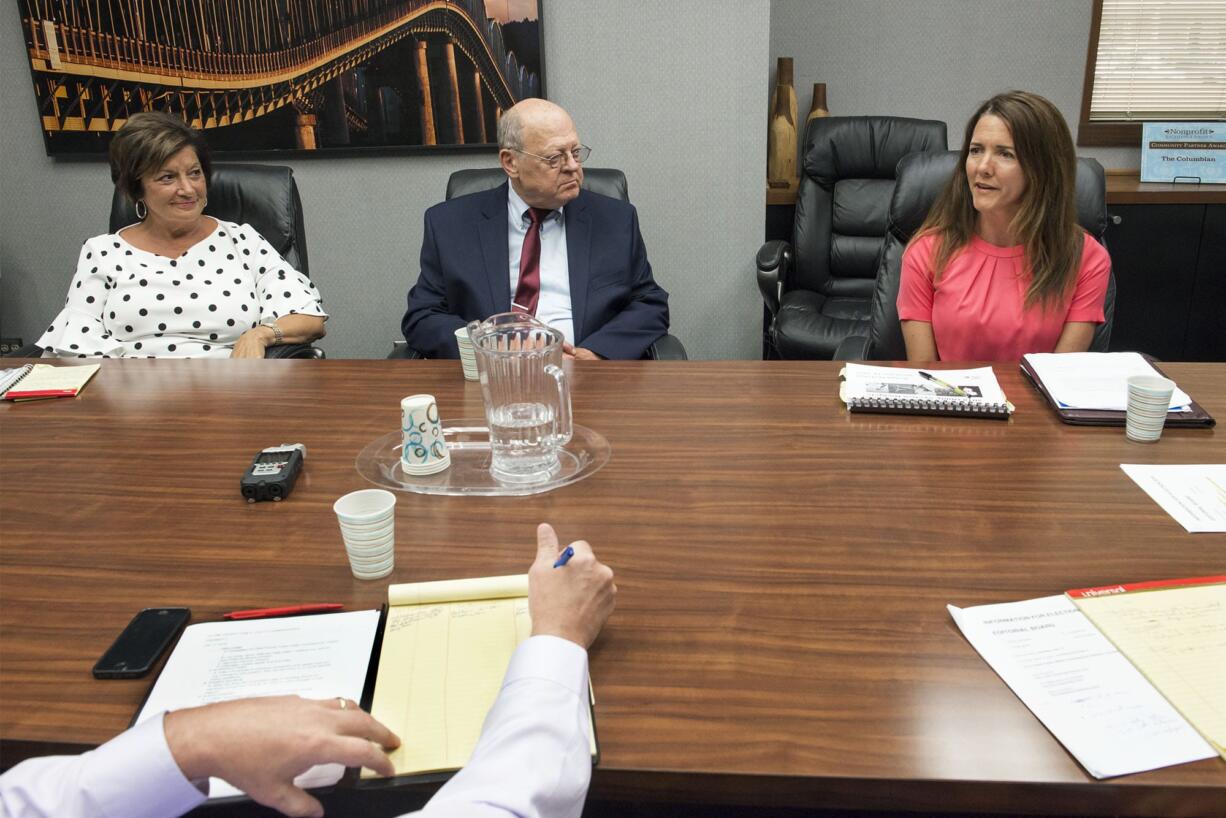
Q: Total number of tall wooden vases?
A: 3